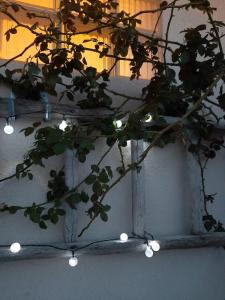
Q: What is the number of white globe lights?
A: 9